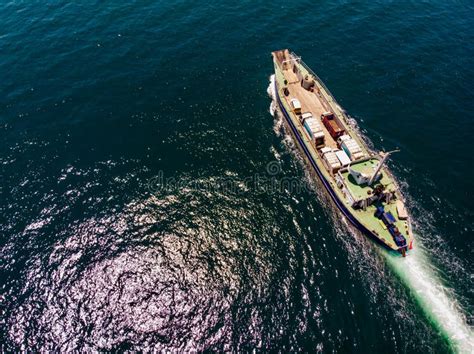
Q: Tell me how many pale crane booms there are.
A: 1